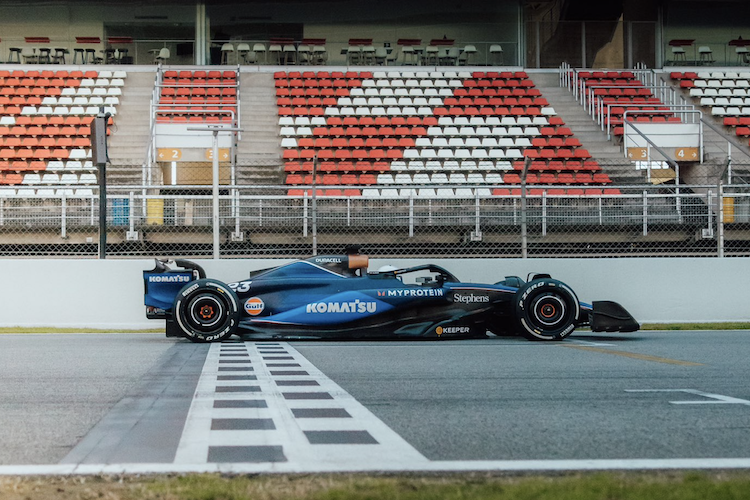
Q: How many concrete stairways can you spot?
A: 4